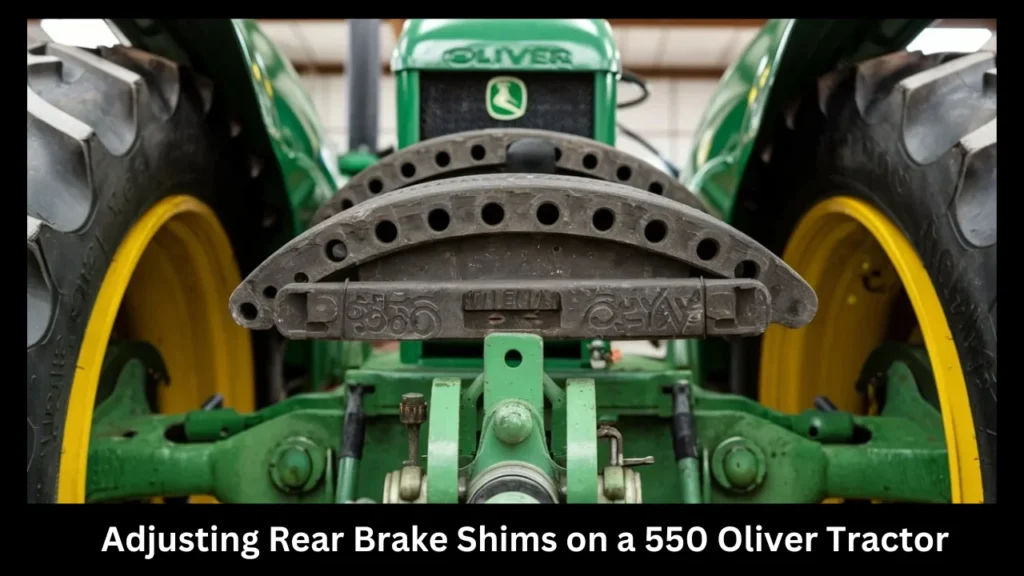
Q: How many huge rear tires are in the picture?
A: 2